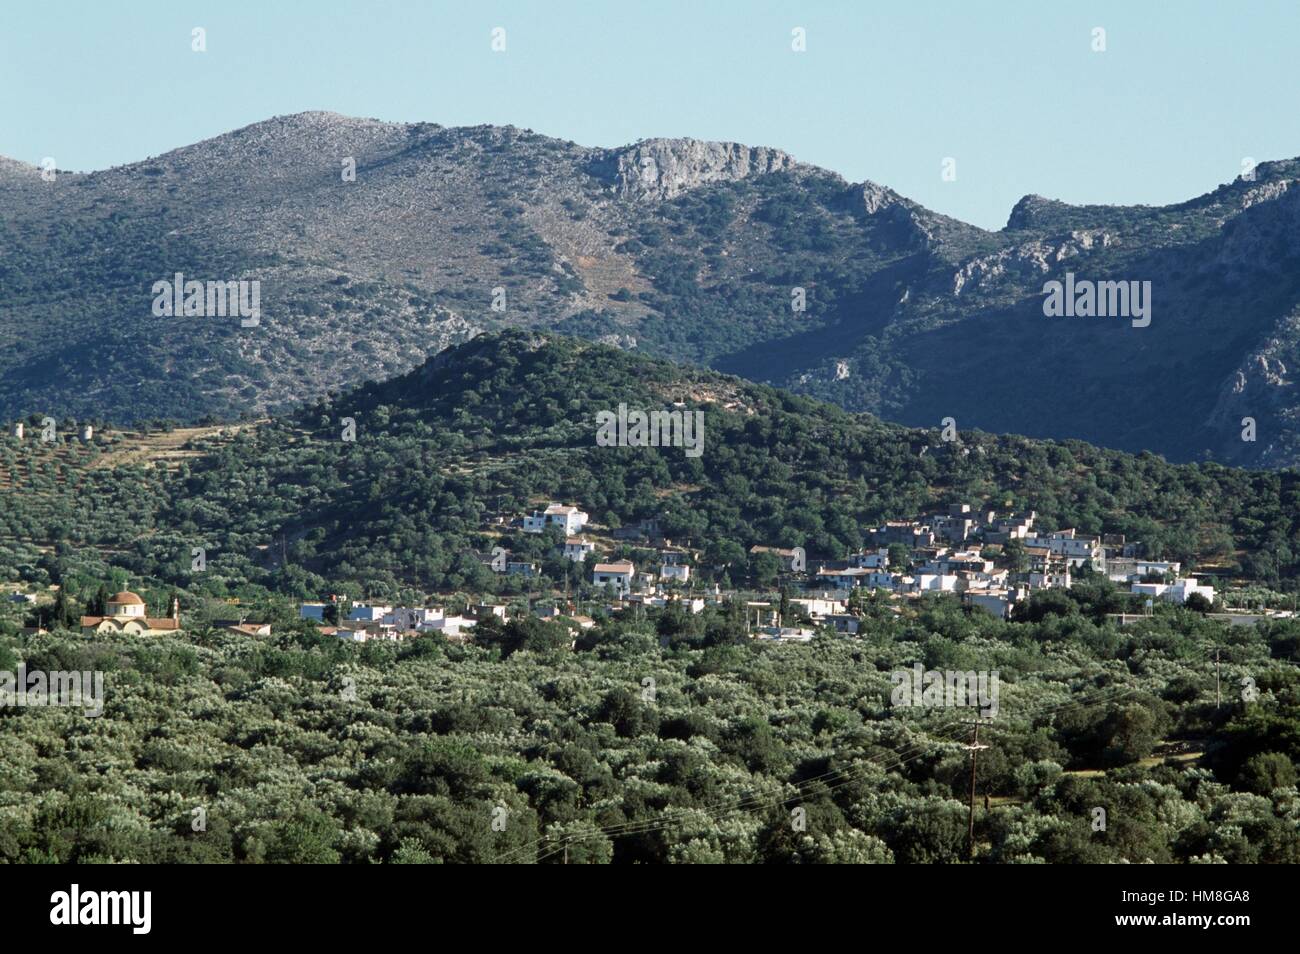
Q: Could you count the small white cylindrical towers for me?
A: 2